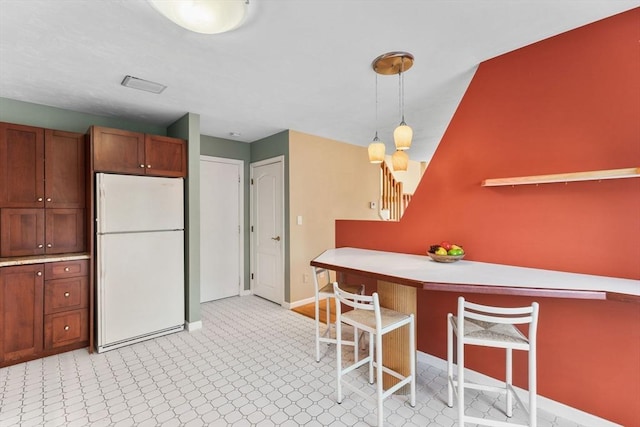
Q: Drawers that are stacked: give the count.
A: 3